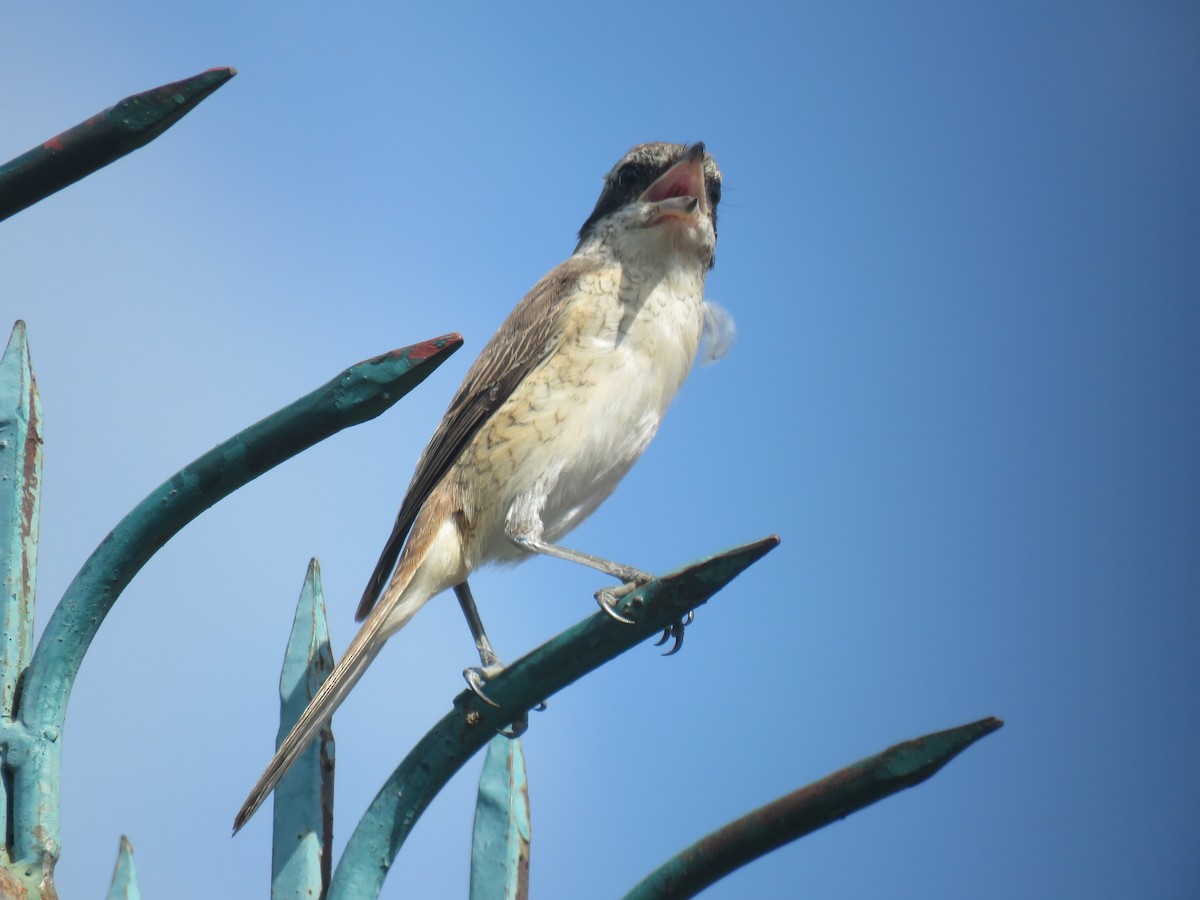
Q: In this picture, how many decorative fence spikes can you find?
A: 8